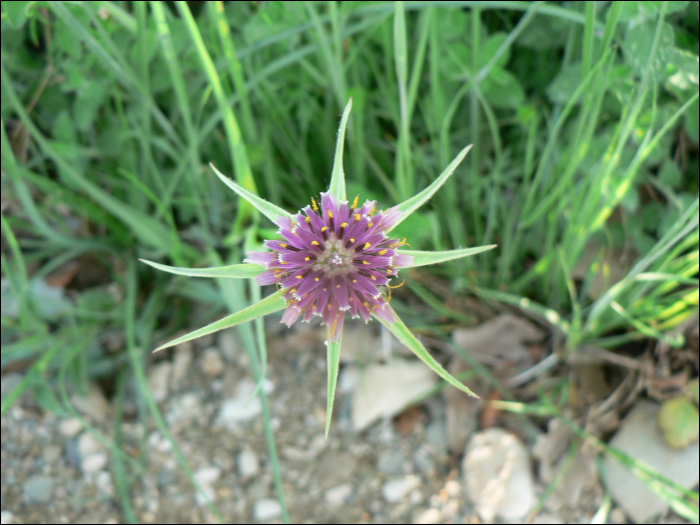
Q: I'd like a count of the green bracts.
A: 8